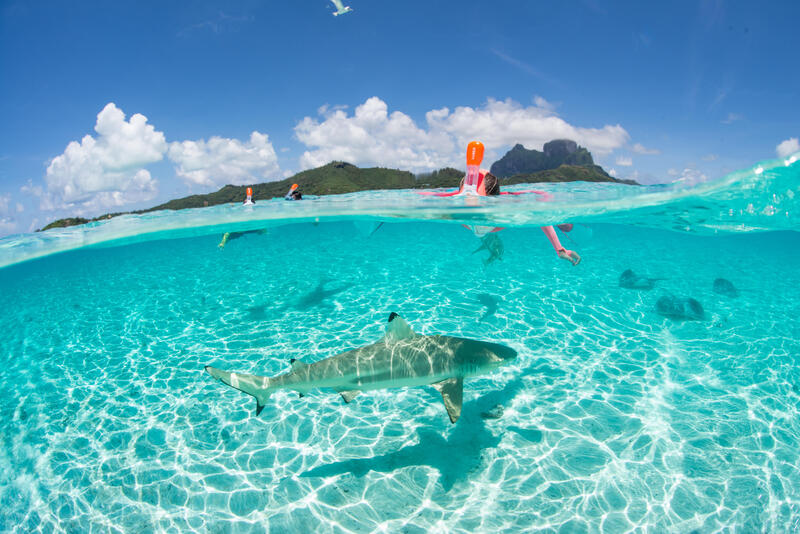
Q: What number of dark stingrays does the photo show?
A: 3